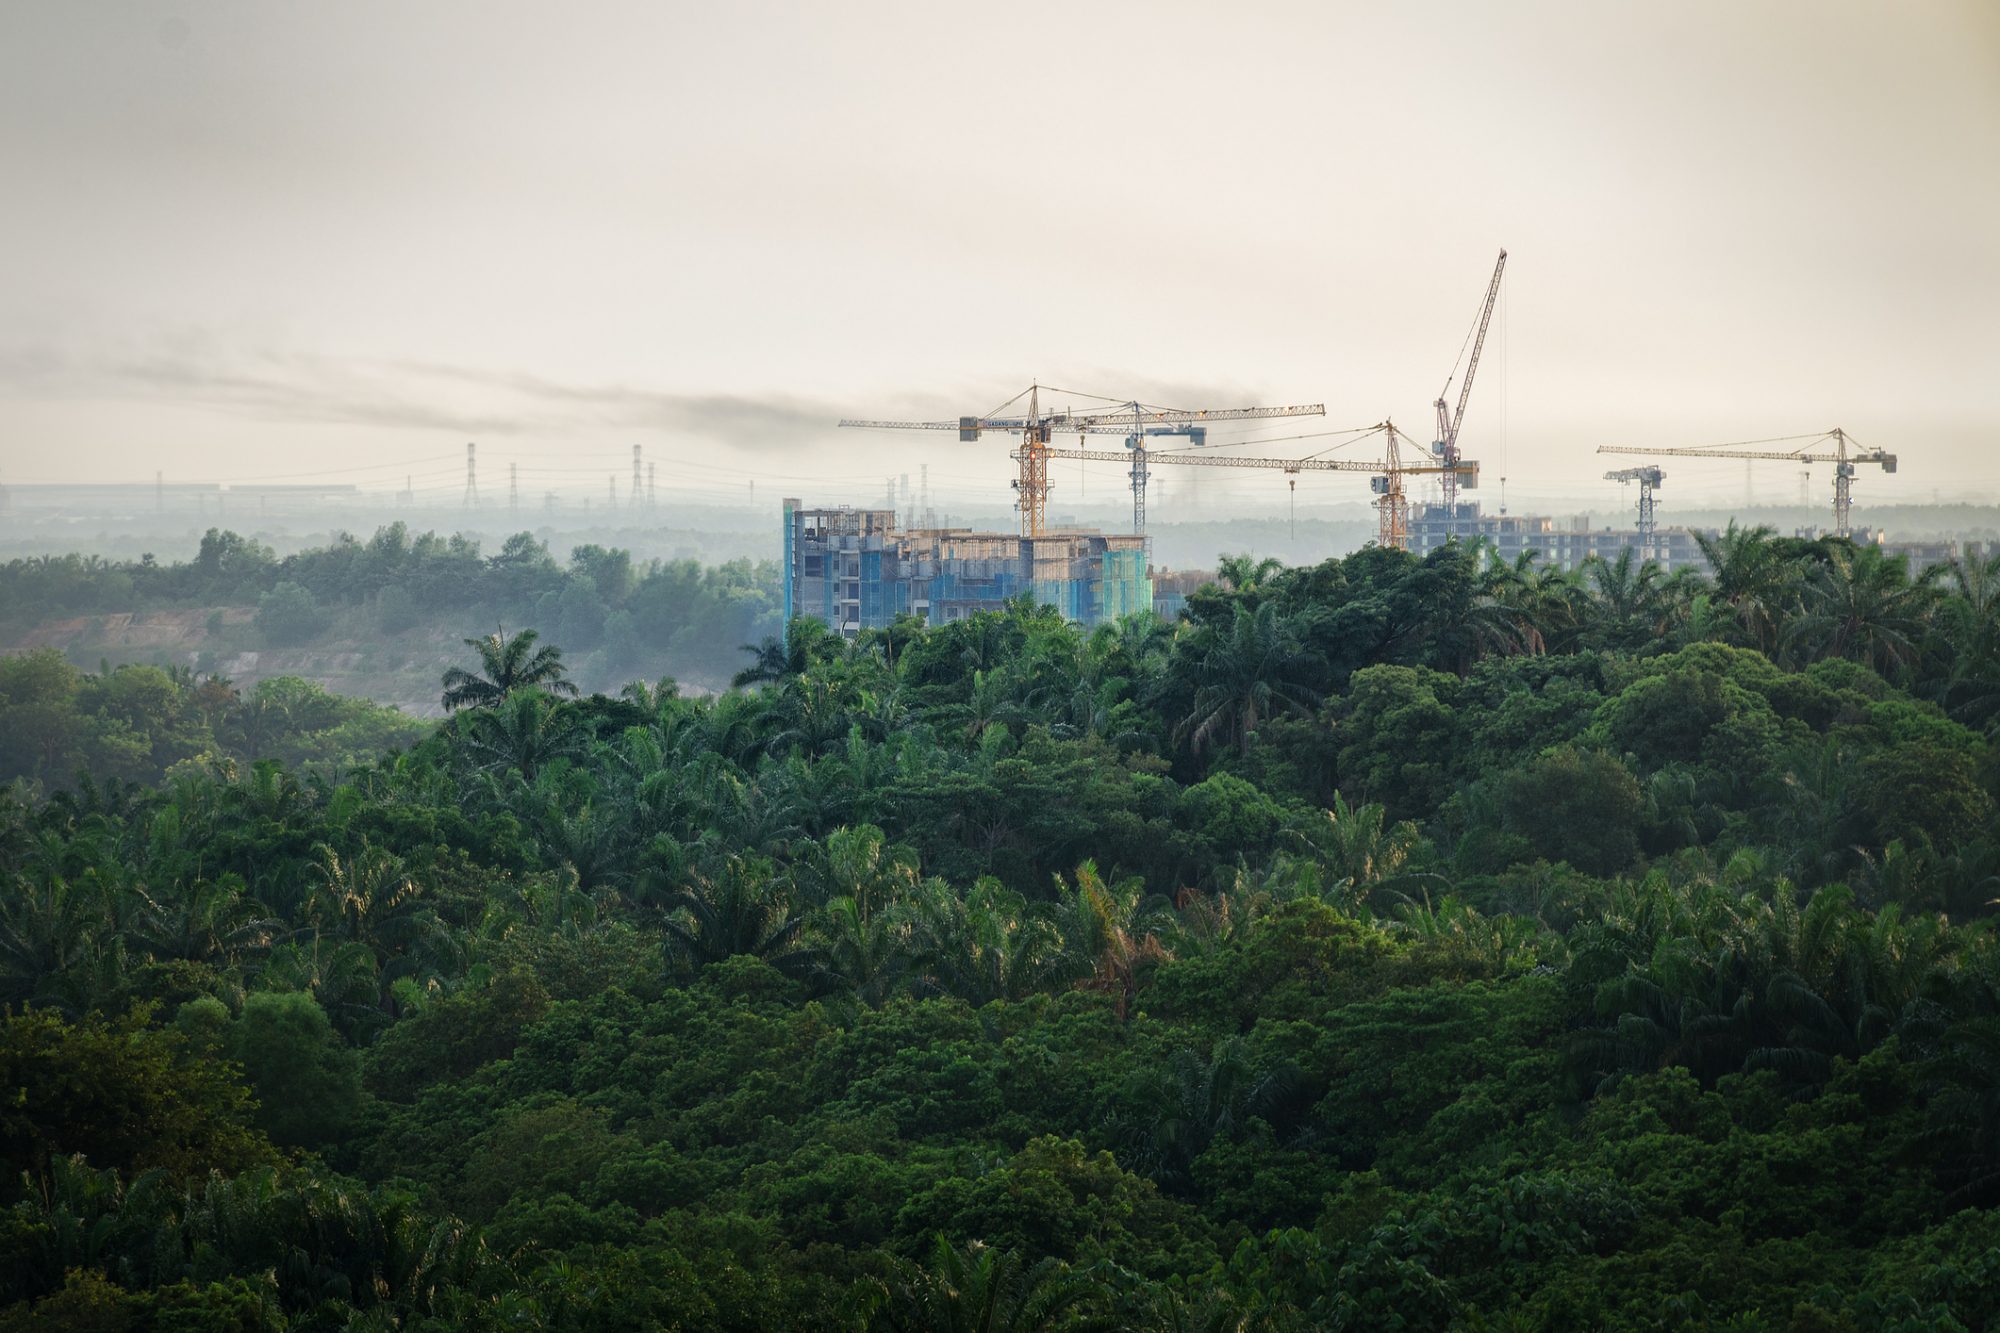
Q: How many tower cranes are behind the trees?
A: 6